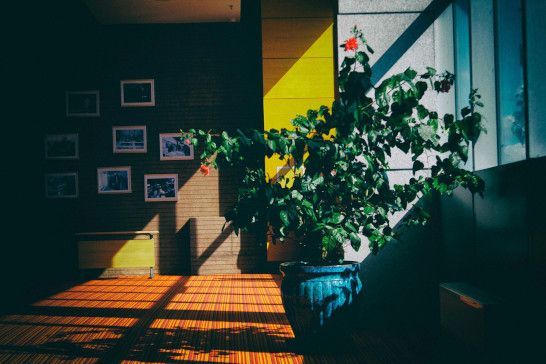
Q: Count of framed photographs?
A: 8